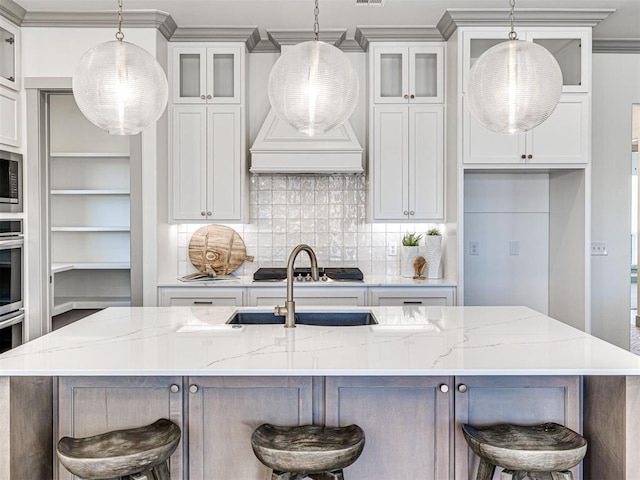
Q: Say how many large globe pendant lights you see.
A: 3